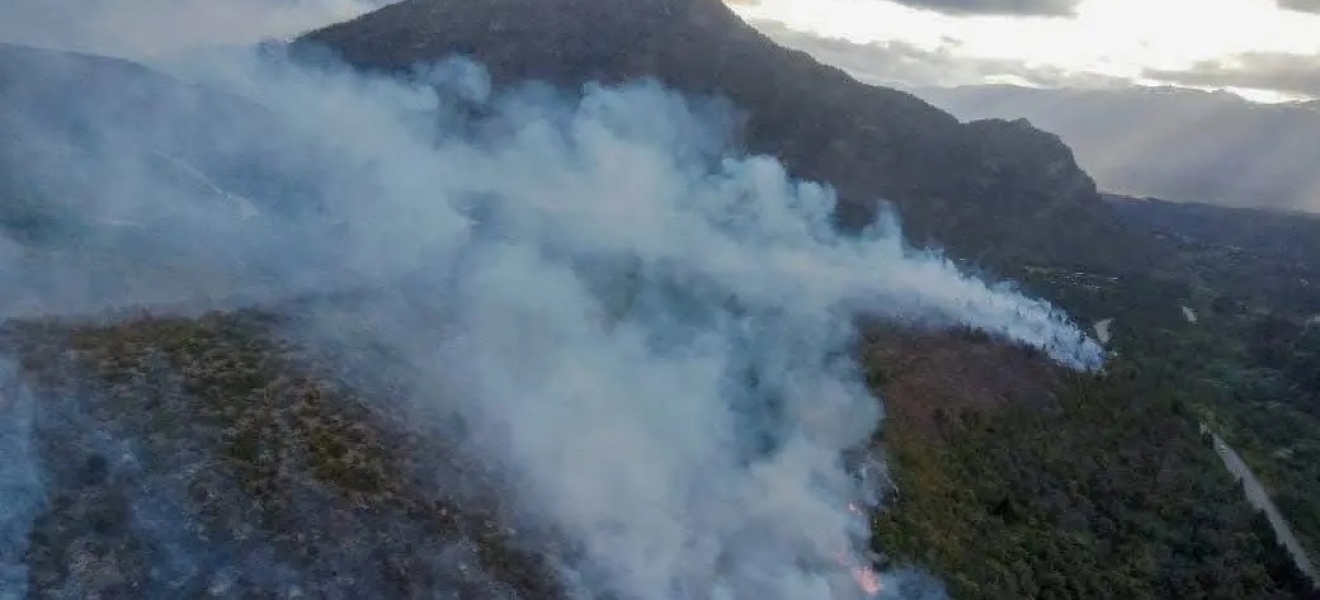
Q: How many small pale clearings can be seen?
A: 2